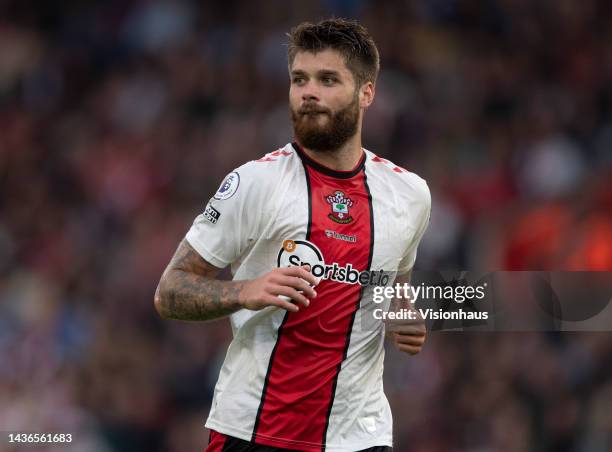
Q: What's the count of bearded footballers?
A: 1